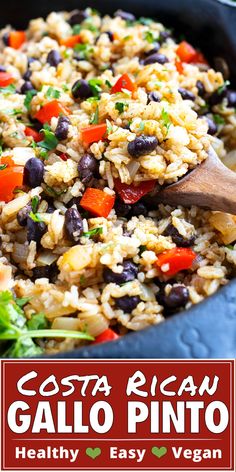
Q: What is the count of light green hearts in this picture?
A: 2